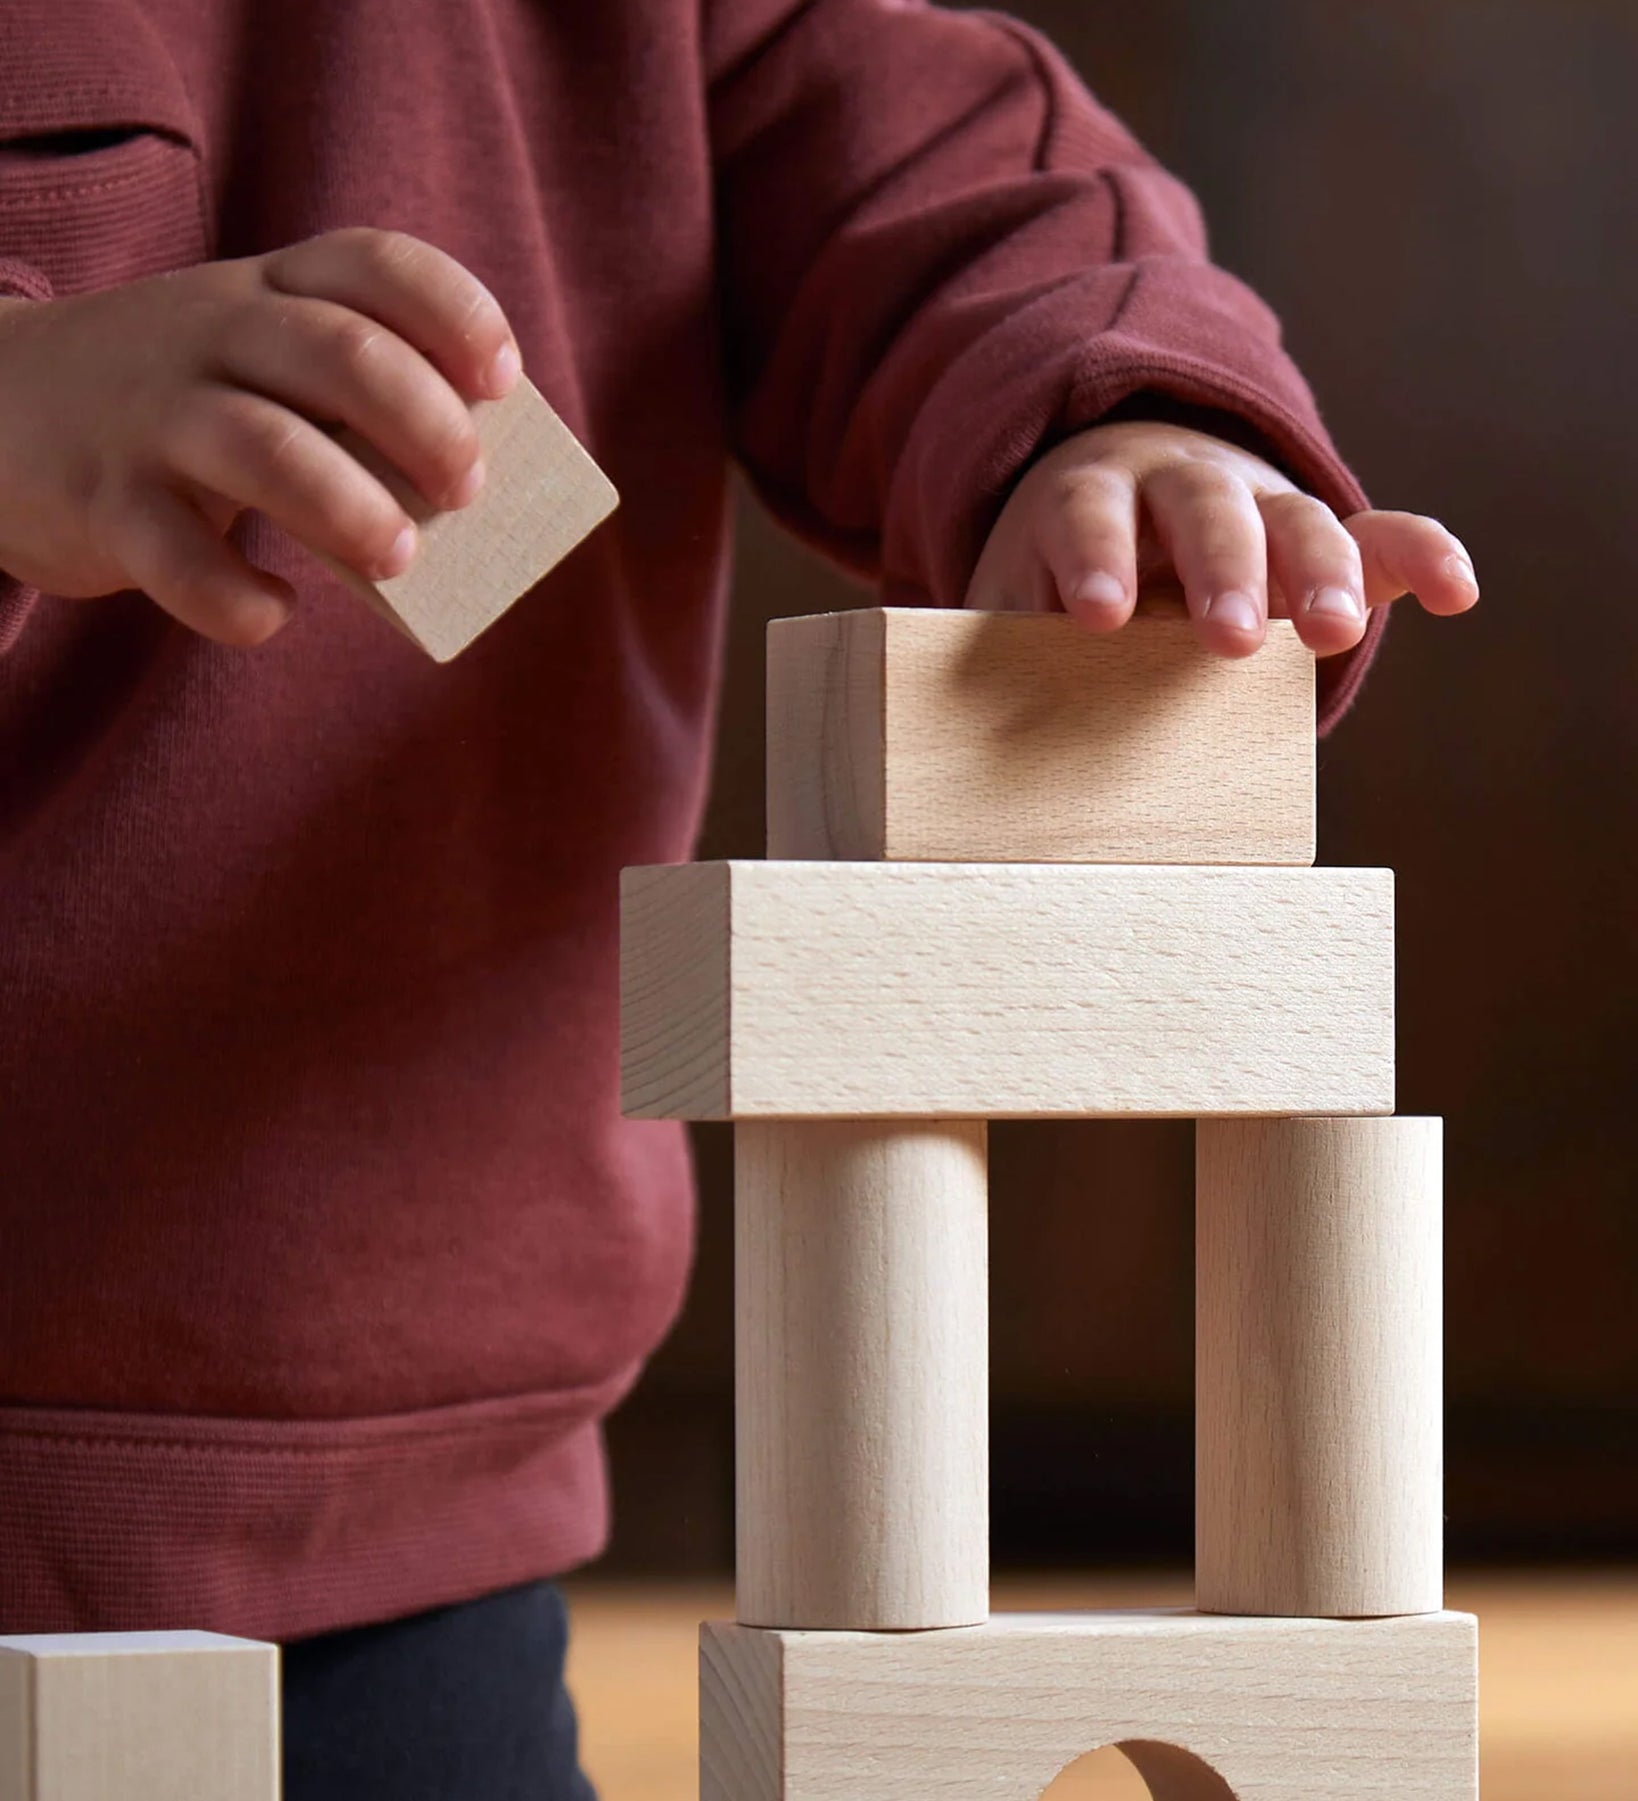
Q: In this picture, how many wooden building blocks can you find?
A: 7